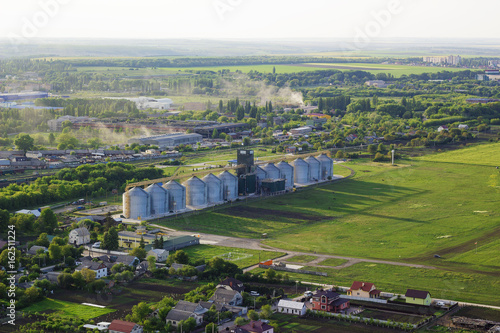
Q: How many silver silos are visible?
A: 12